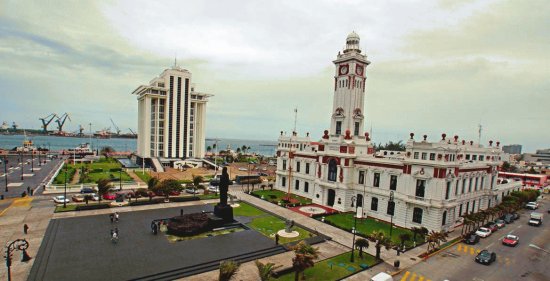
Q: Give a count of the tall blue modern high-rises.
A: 0